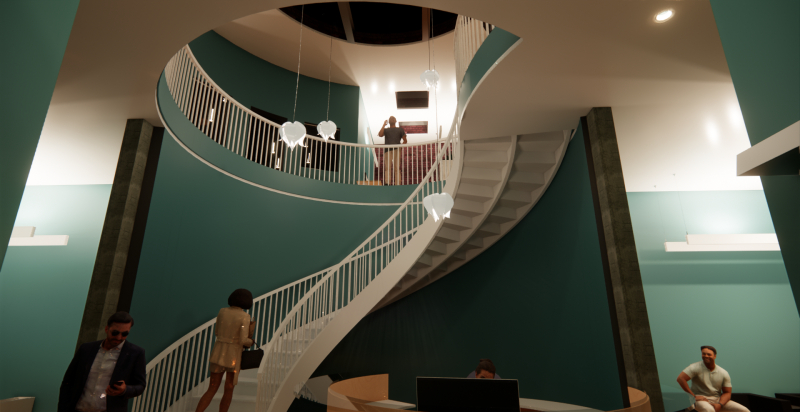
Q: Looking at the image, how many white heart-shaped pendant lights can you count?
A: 4